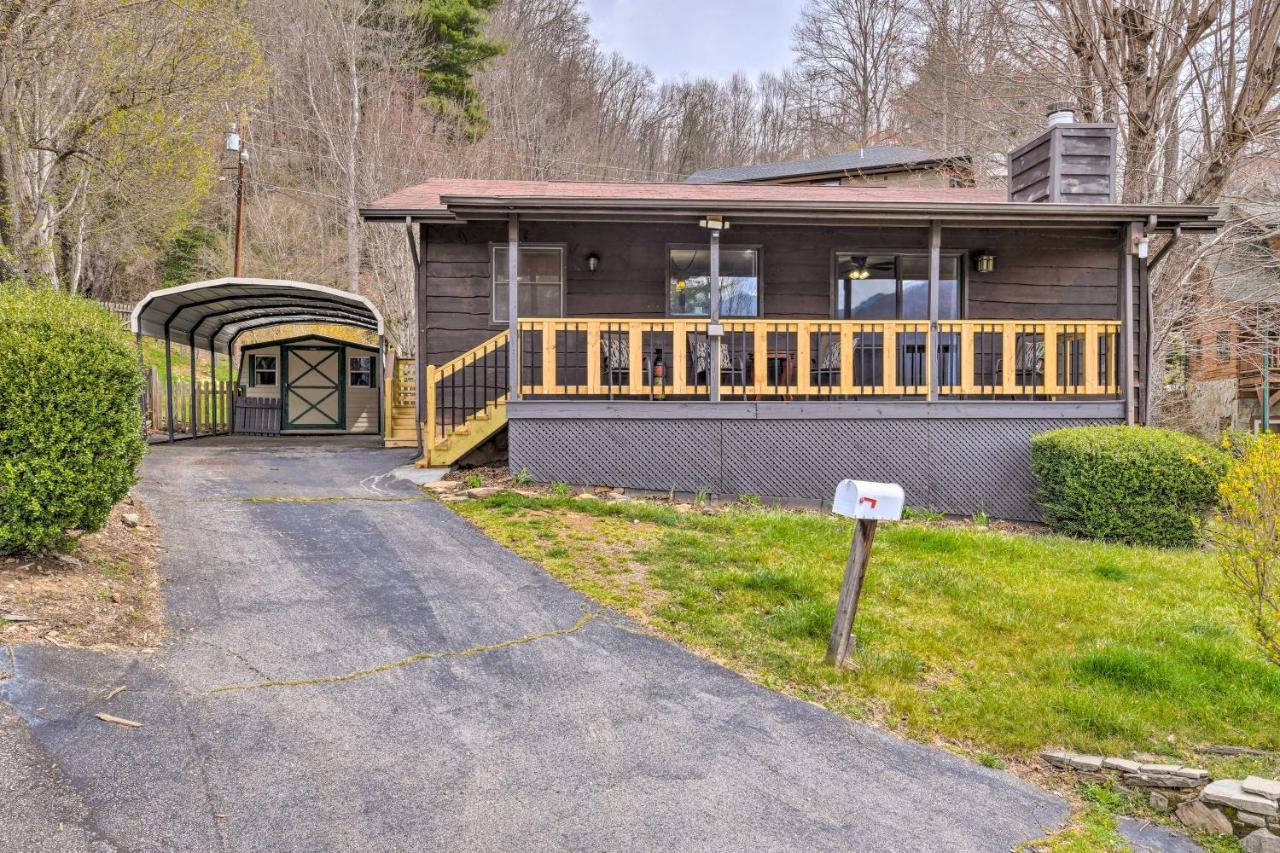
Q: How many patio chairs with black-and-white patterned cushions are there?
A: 4